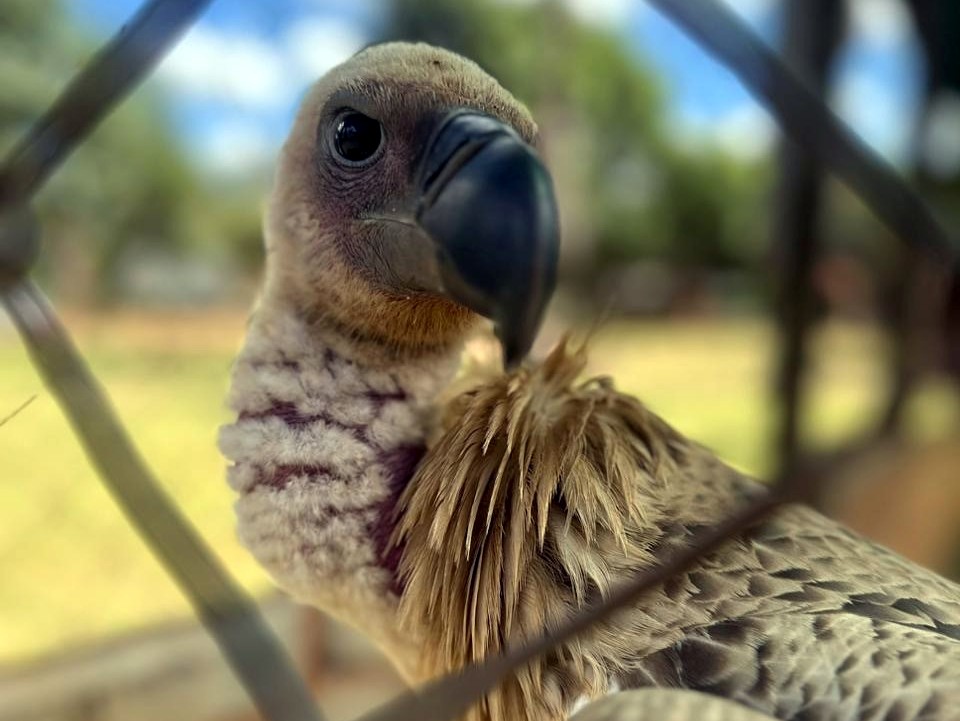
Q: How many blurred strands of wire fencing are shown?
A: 4